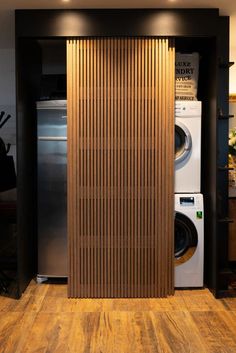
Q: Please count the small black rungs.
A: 4